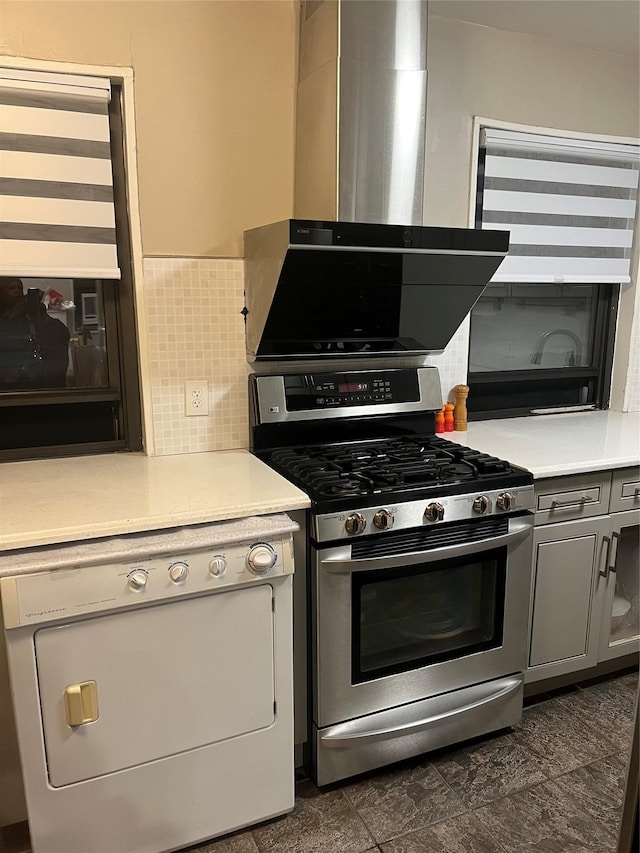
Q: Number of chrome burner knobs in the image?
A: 5